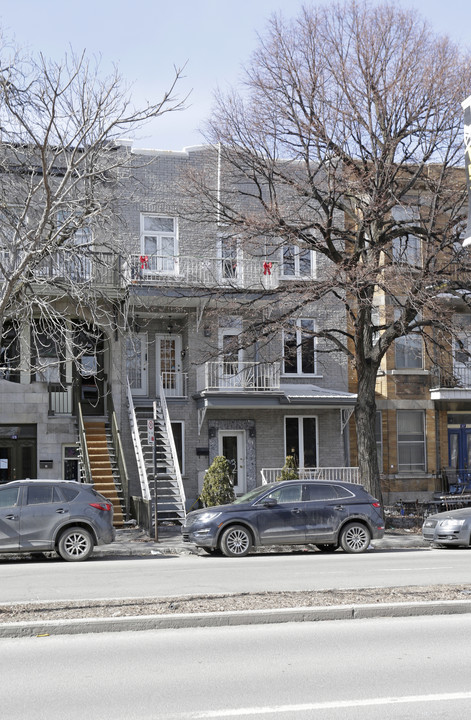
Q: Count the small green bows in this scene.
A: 0